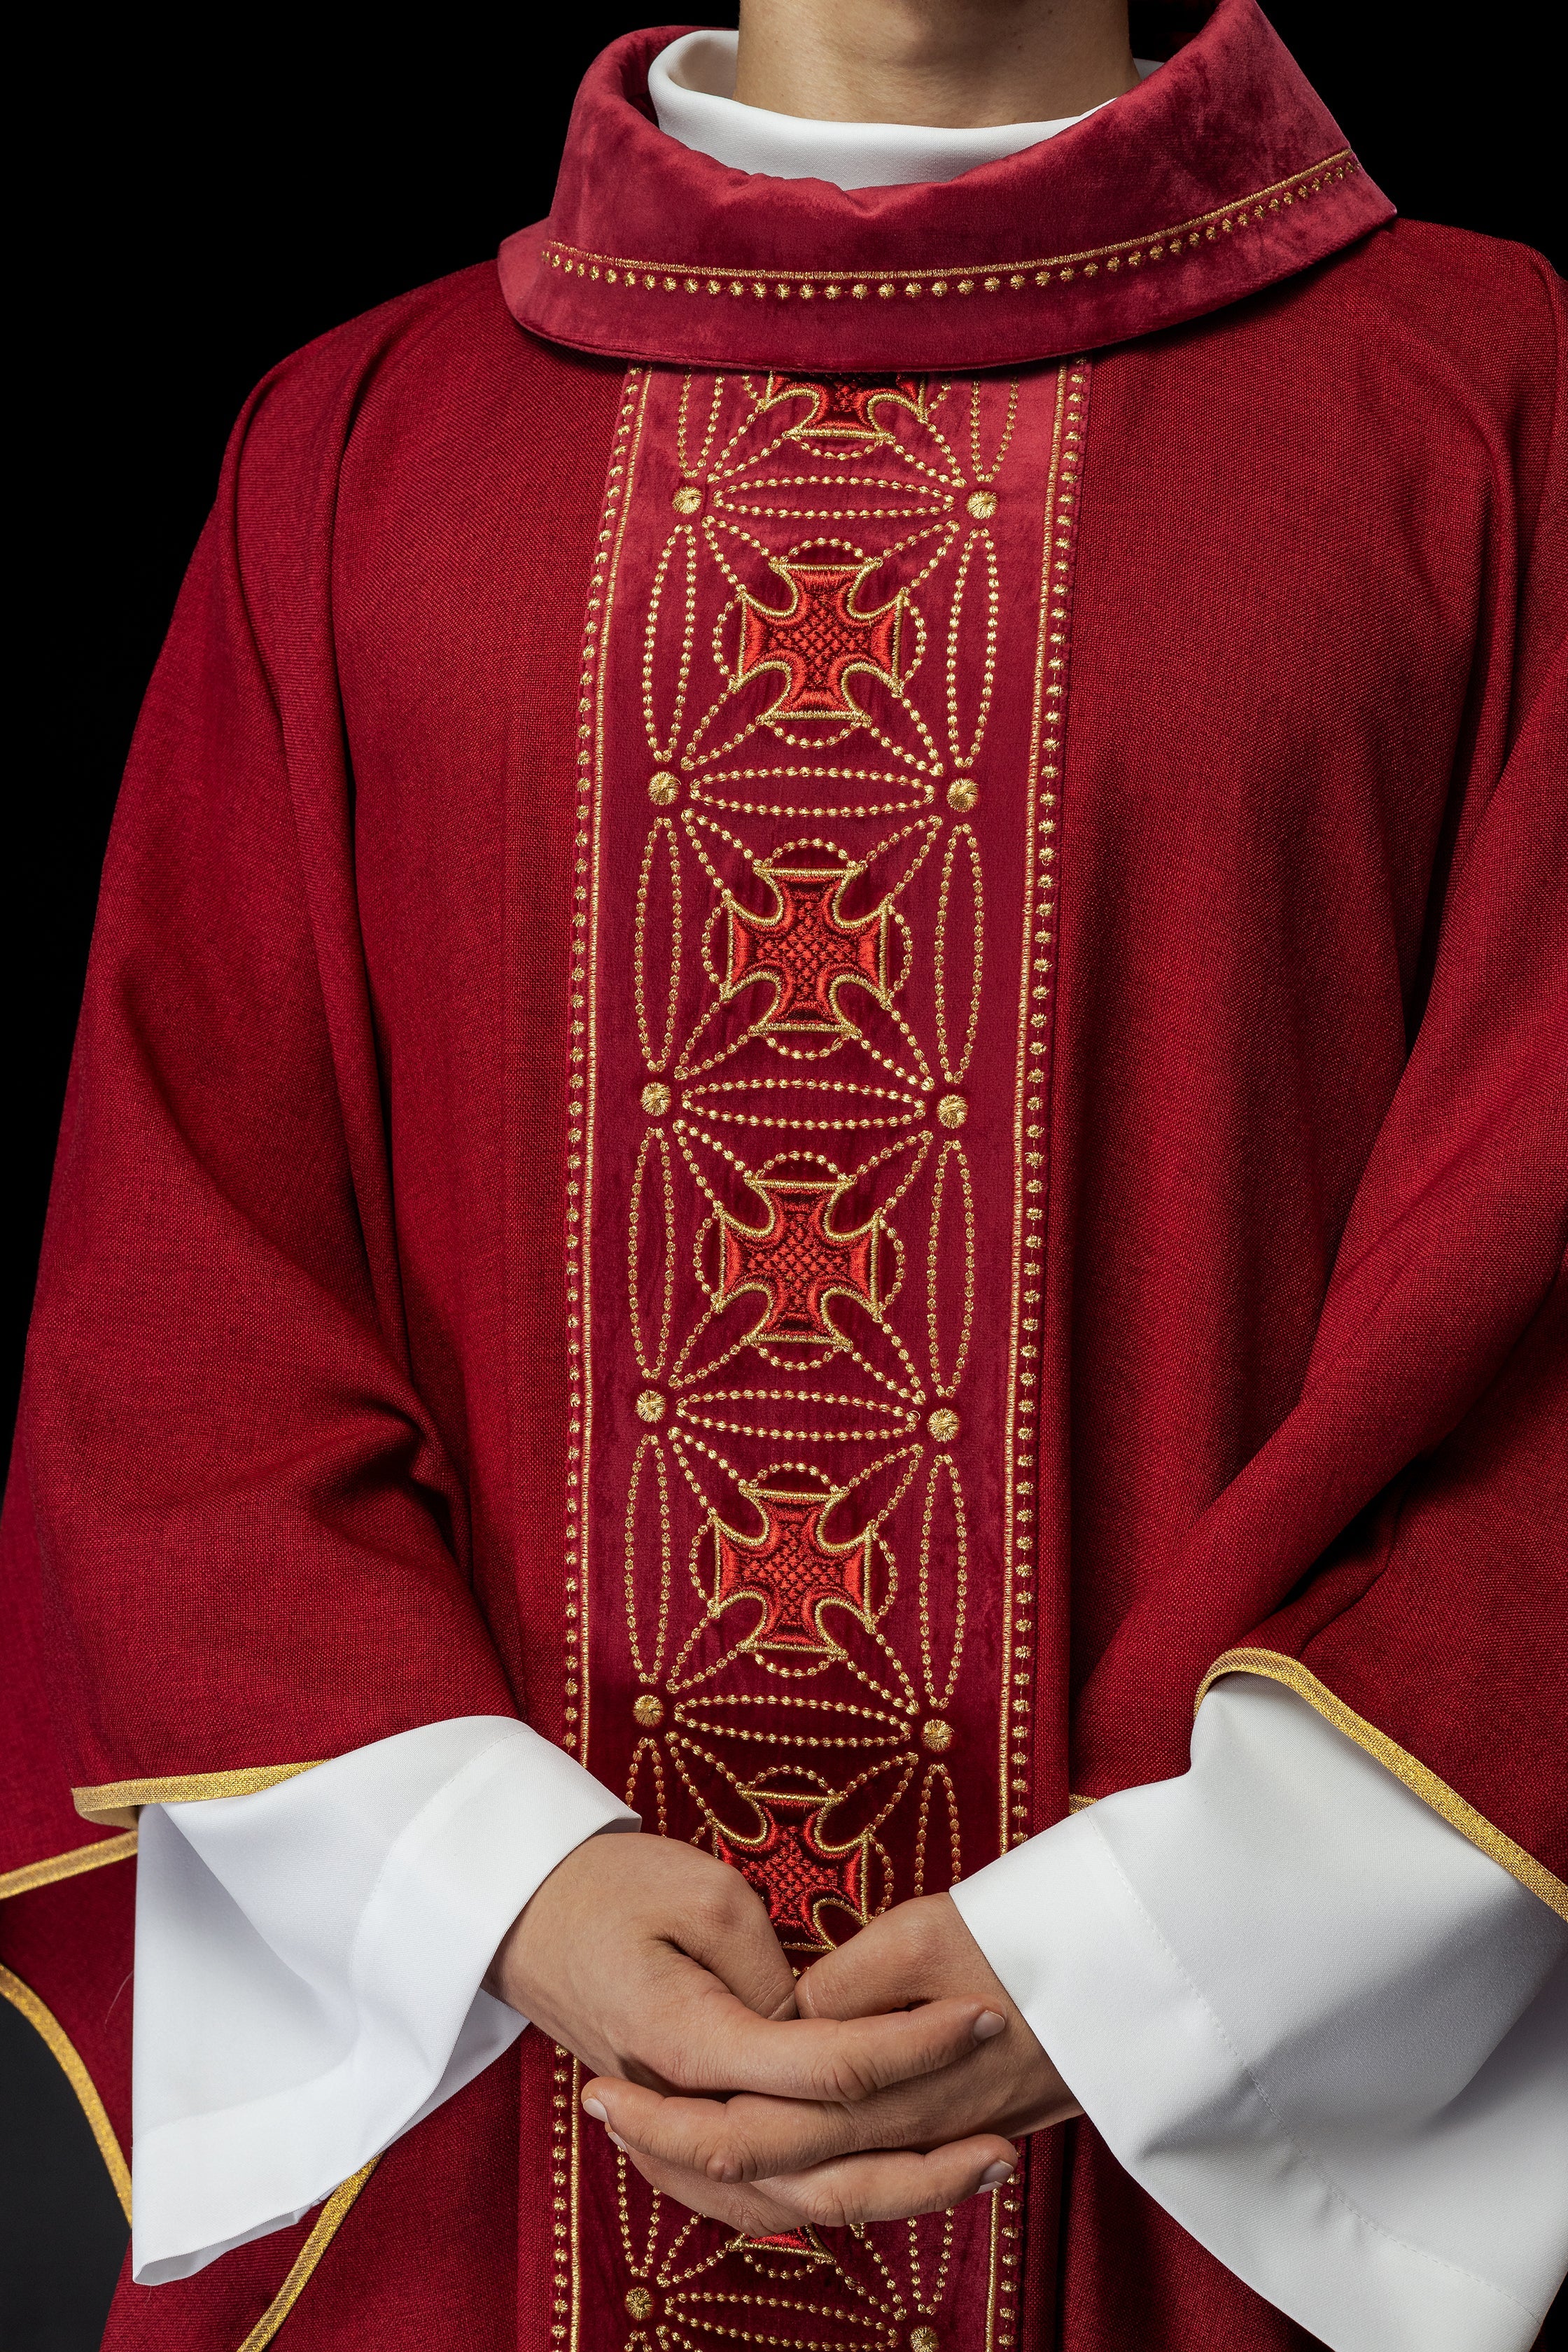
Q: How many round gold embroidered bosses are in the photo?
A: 12